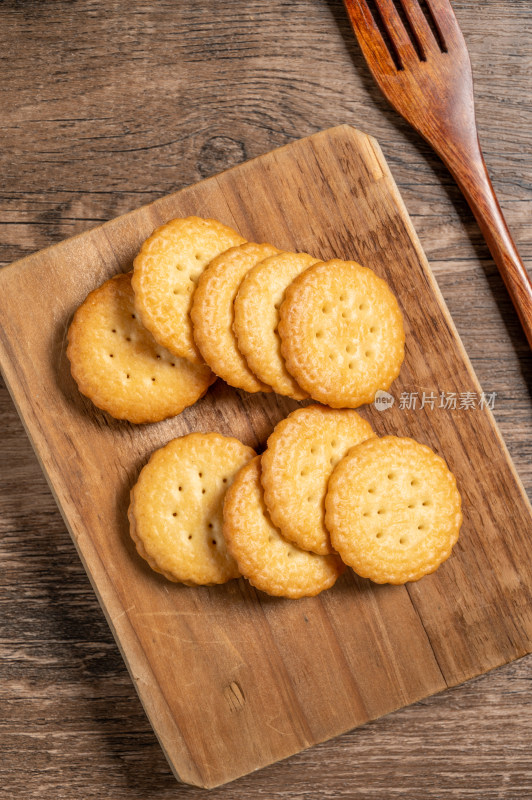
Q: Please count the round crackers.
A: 9